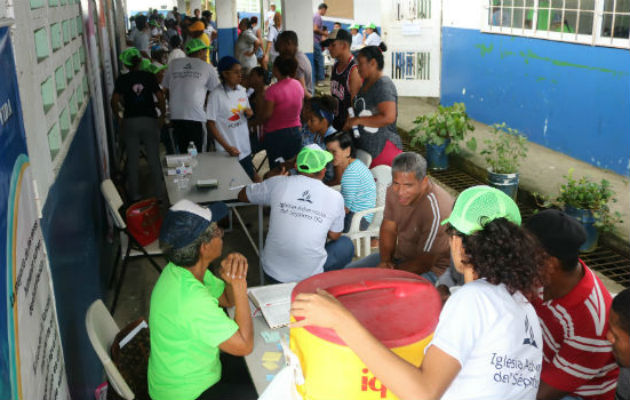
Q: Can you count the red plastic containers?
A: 1